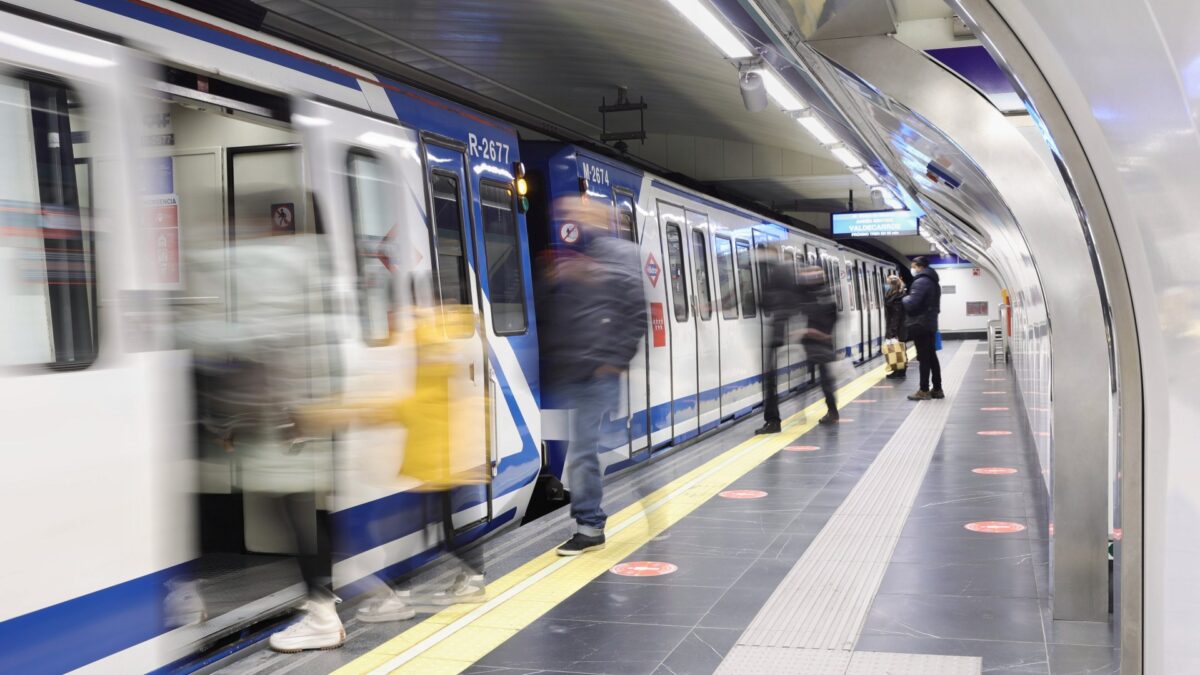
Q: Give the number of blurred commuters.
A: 5